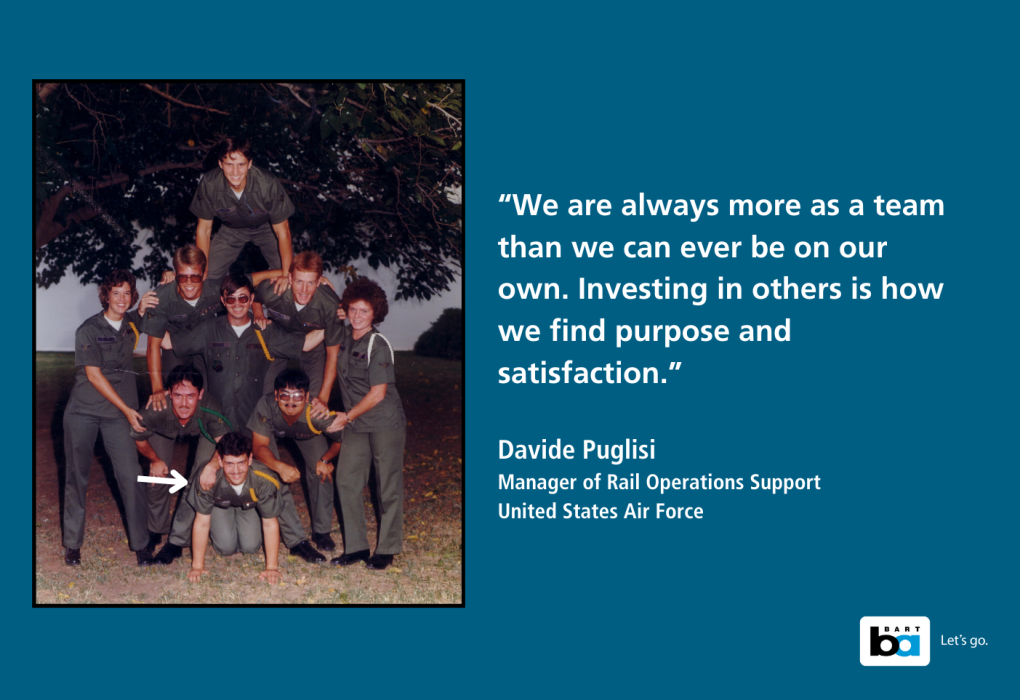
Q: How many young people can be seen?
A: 9